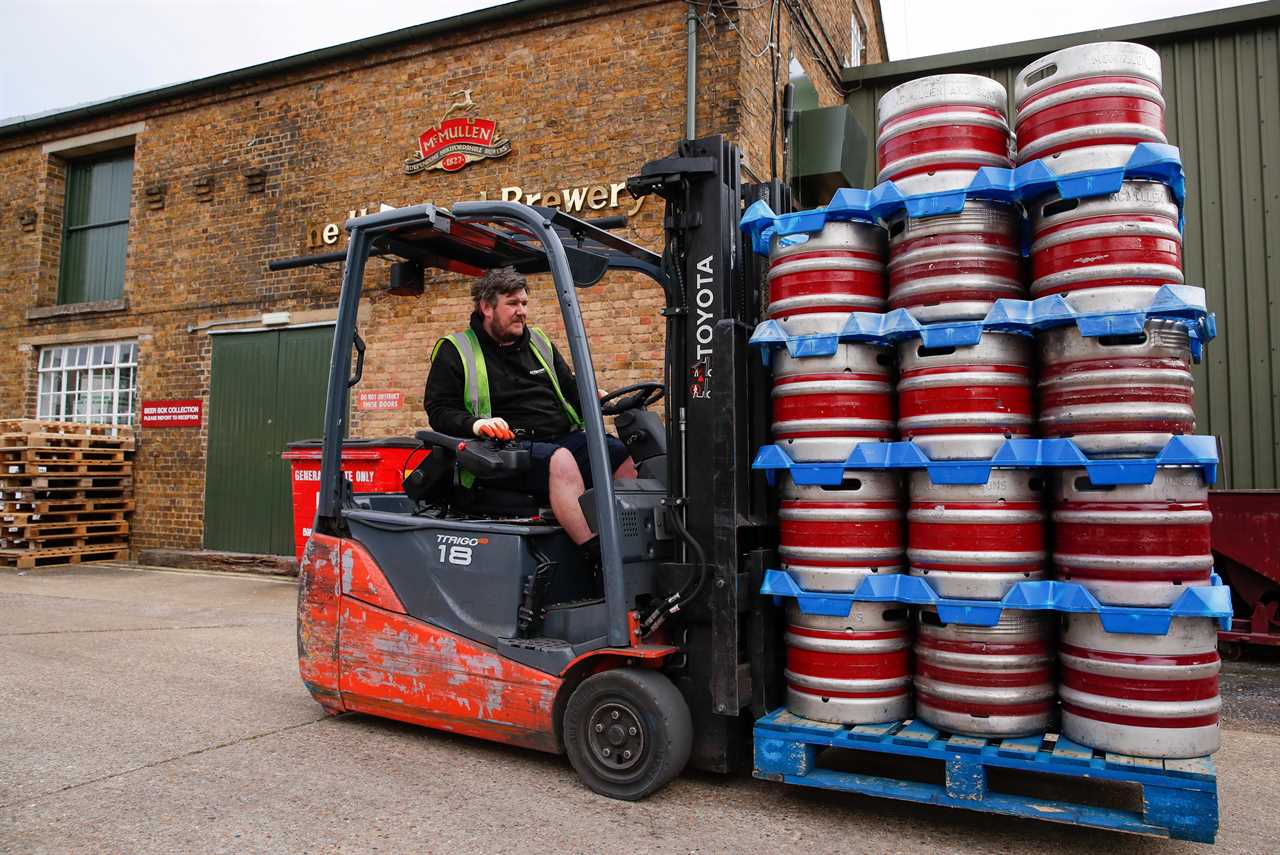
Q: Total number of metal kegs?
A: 14